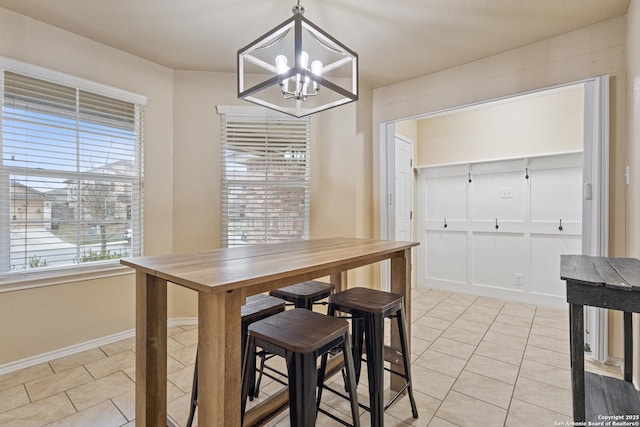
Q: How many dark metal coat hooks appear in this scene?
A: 5